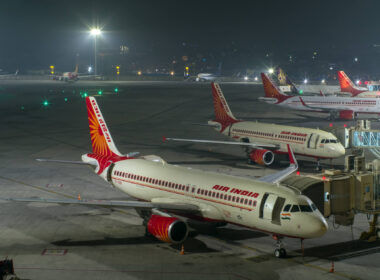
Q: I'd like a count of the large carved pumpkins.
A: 0